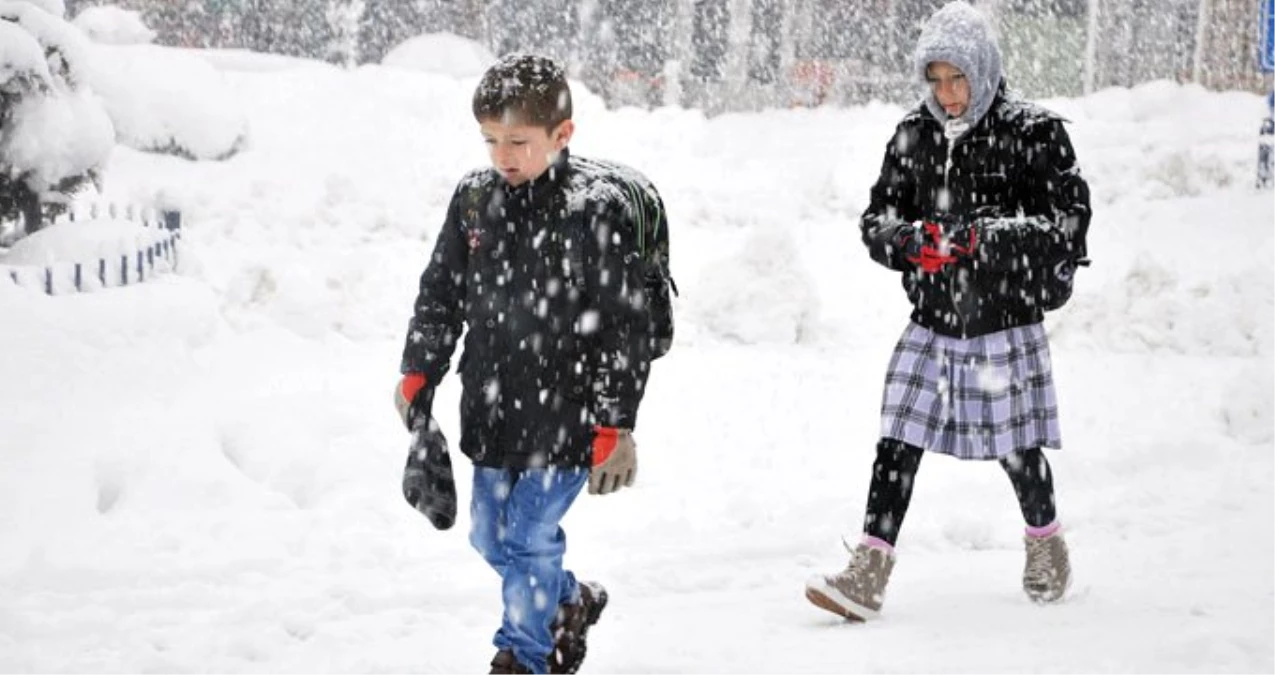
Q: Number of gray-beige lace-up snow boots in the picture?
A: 2